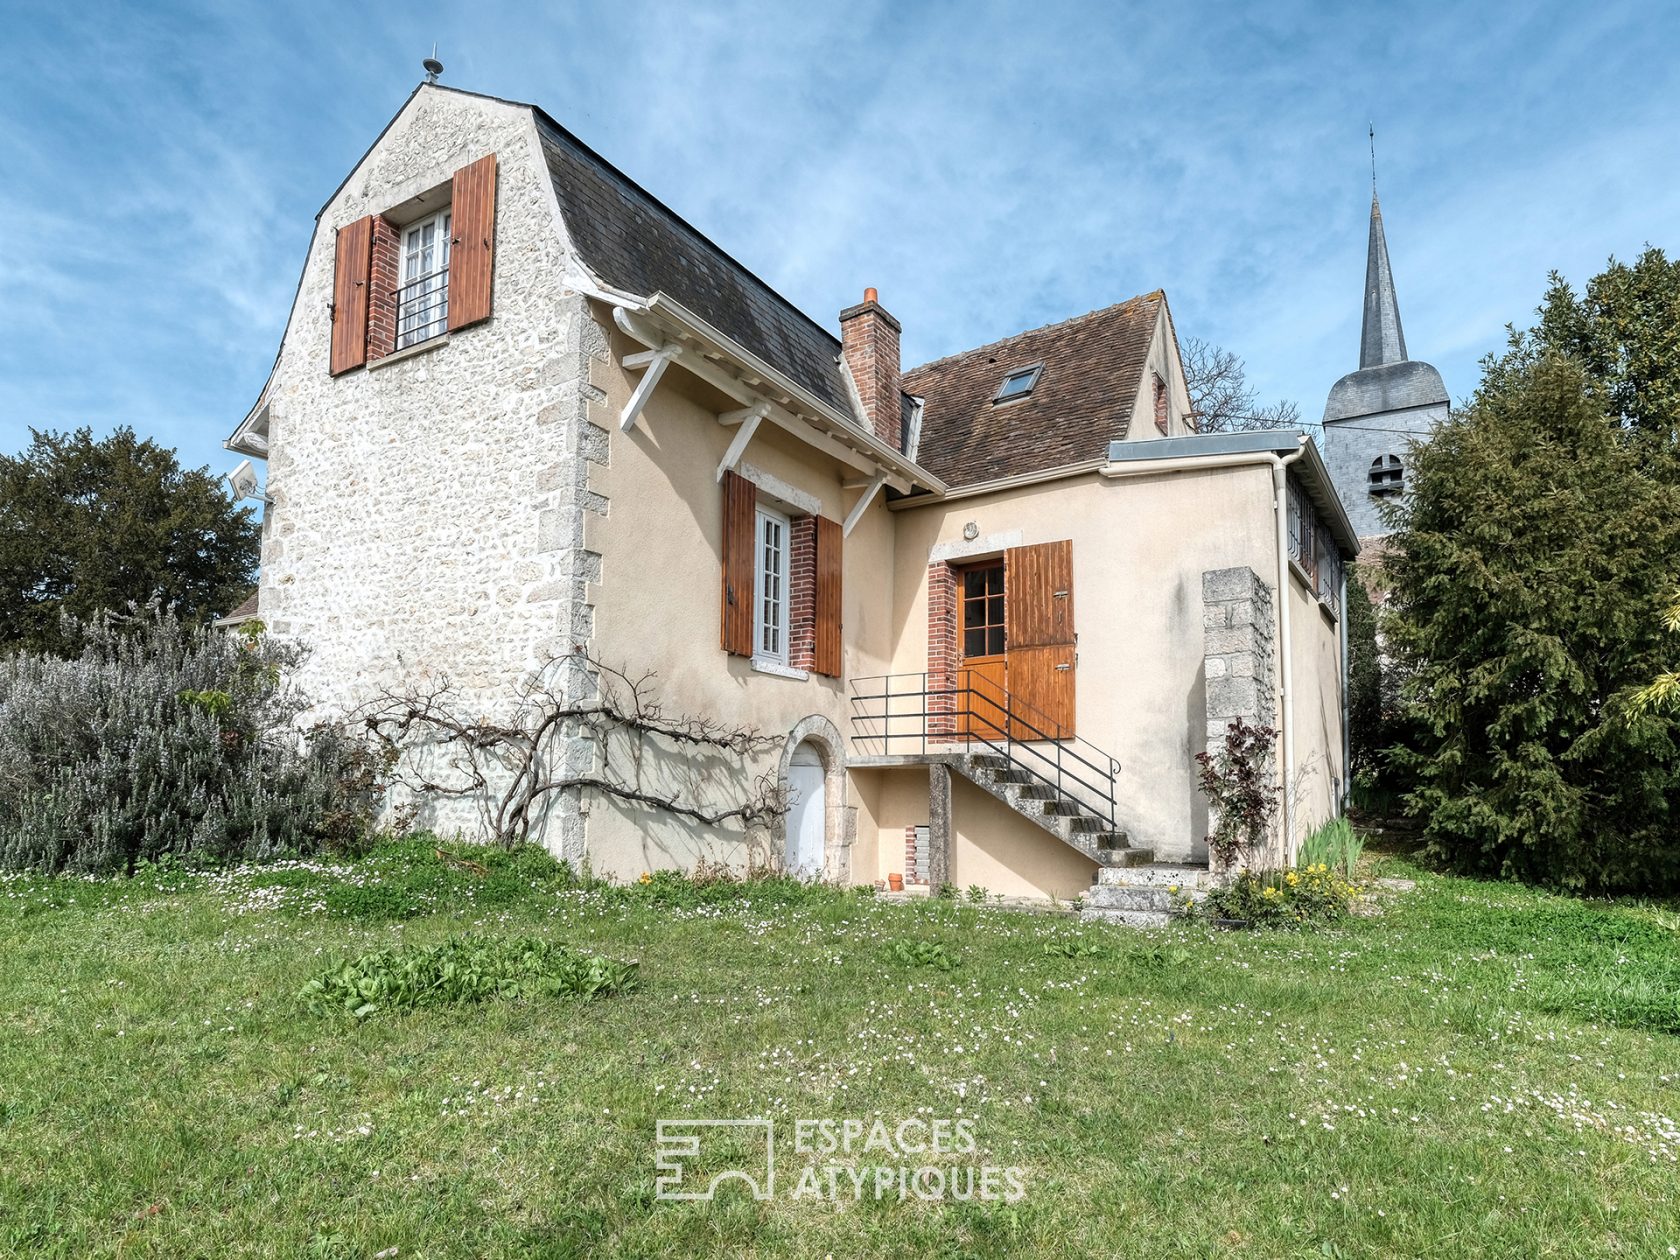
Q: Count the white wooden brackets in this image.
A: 3